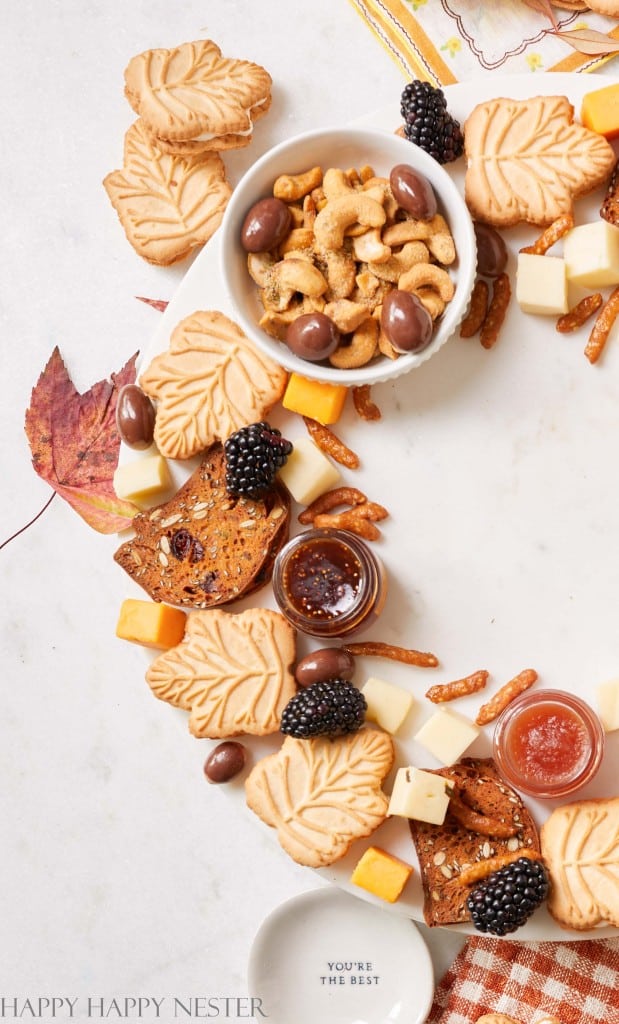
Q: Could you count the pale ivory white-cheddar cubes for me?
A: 8